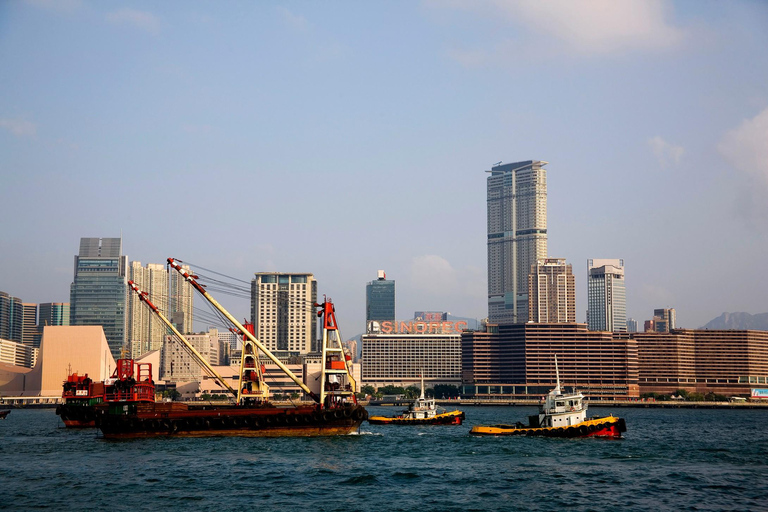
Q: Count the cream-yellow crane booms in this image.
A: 2